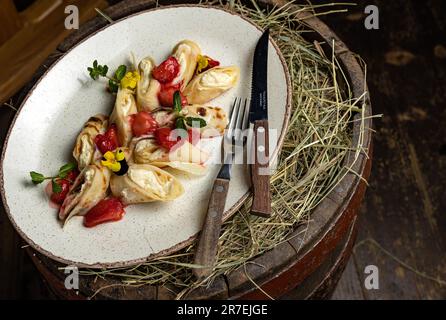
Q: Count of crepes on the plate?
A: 9